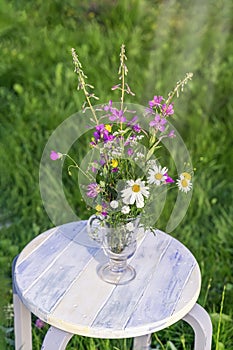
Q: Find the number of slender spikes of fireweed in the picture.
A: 3